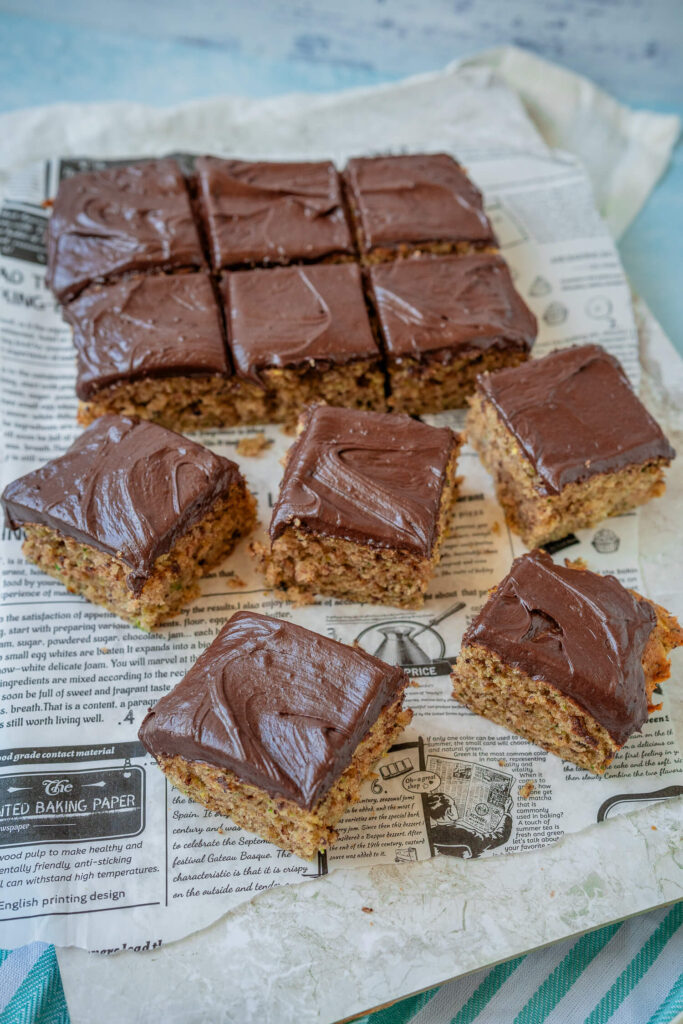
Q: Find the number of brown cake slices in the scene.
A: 11